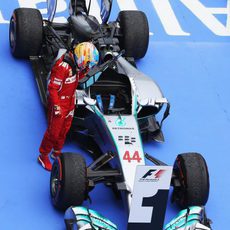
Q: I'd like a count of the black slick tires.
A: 4